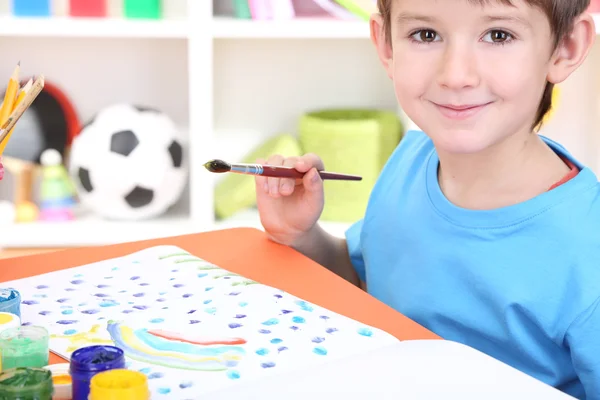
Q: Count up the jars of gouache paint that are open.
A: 5